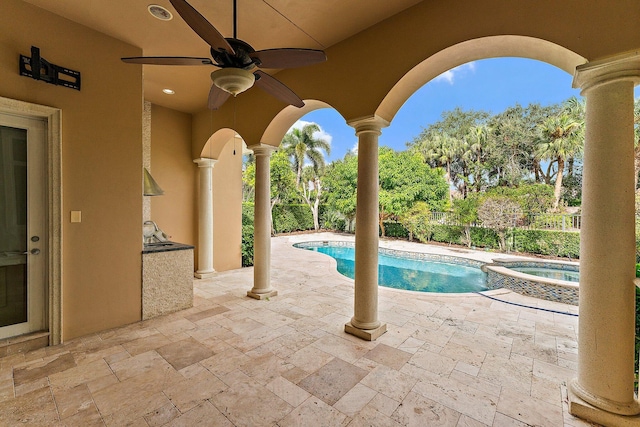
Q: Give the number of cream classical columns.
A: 4